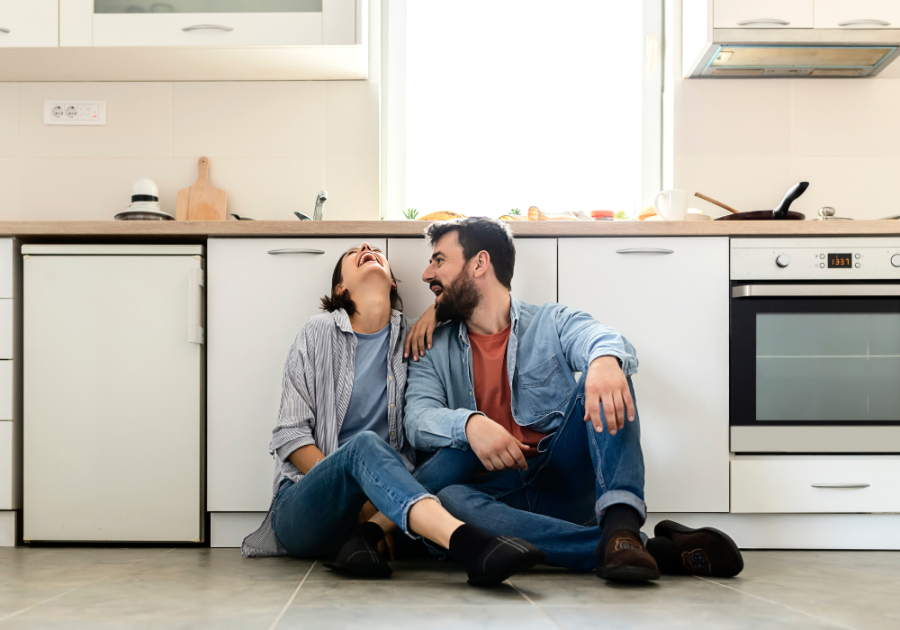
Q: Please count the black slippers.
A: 2